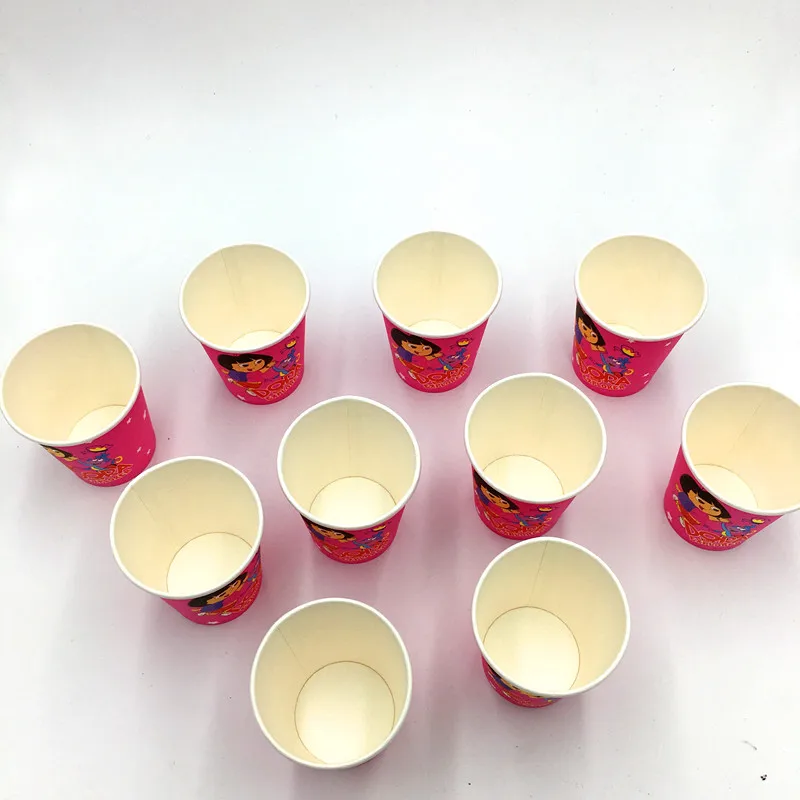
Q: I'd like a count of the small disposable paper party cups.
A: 10